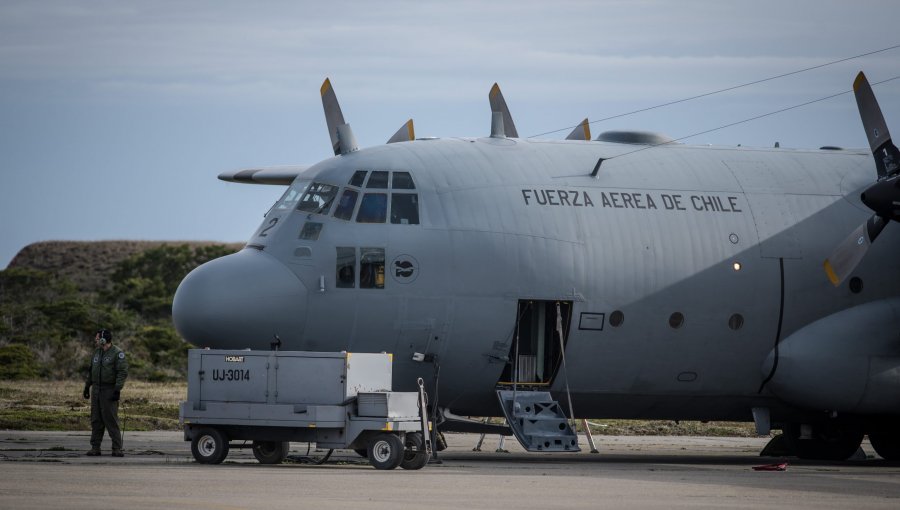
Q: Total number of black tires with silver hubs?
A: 2